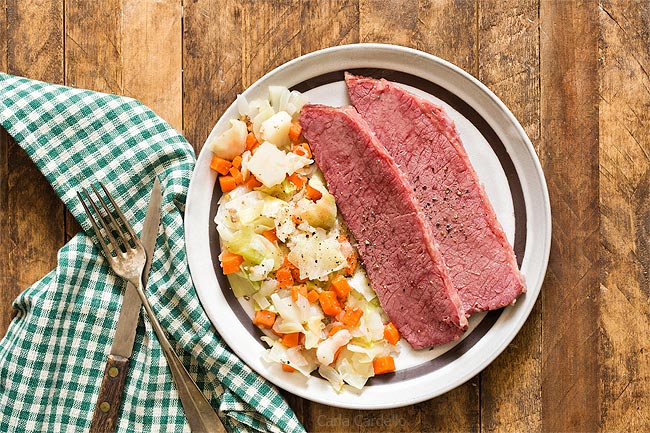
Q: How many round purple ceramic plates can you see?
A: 0